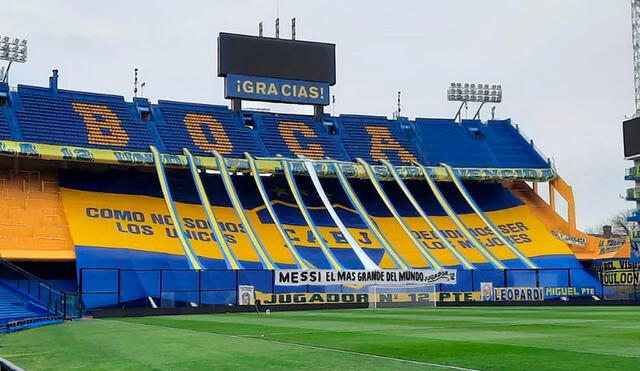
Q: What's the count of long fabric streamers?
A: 11